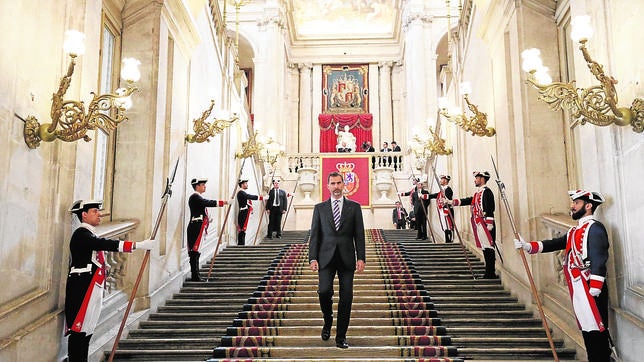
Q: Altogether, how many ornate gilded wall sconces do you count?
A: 6